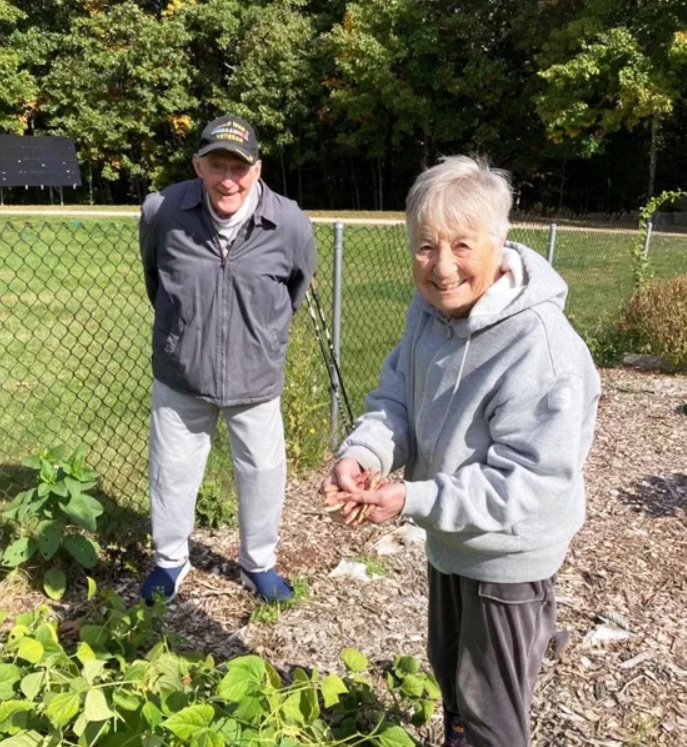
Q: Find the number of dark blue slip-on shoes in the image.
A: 2